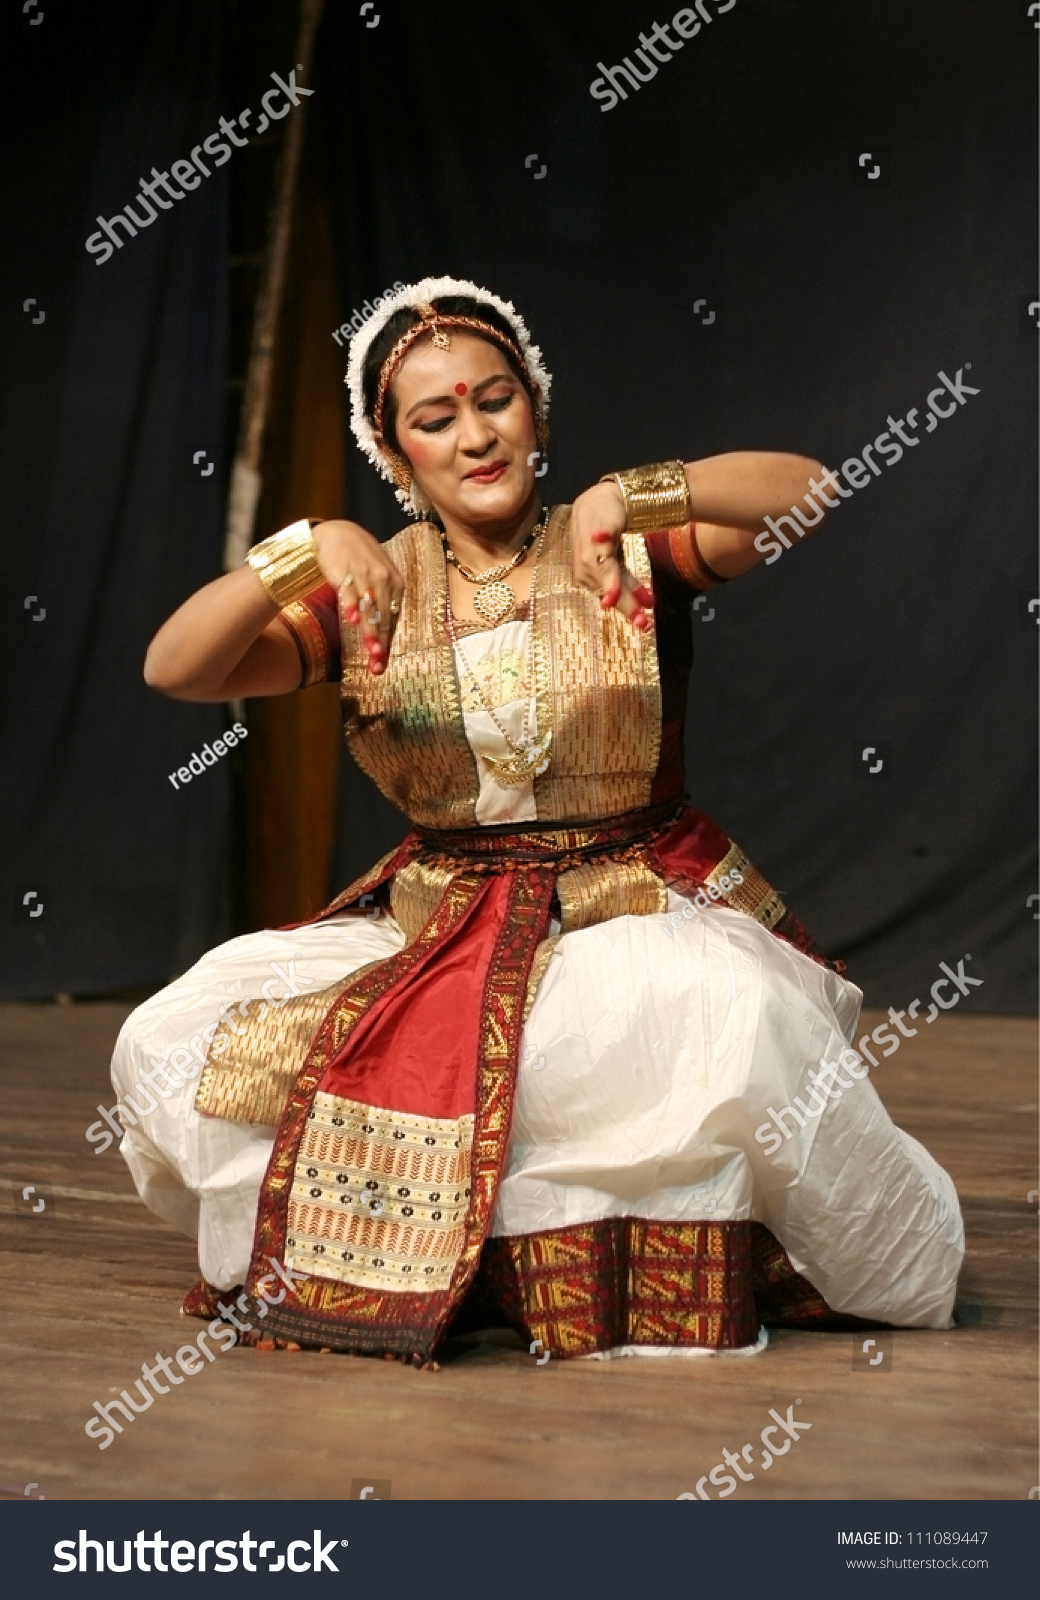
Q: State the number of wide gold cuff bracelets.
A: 2